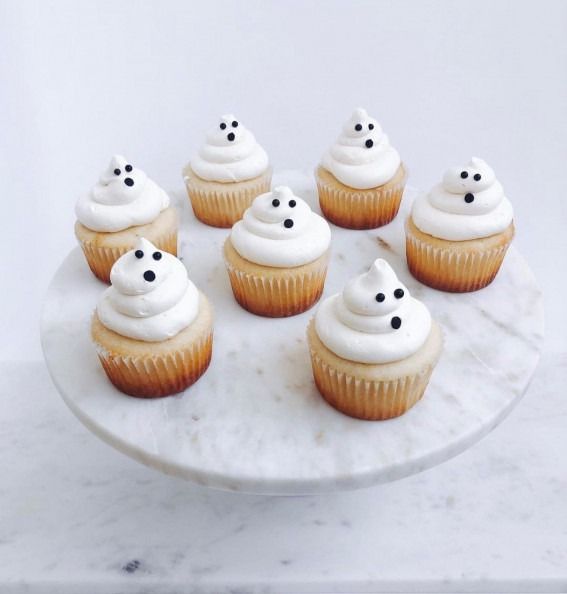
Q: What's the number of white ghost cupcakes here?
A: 7